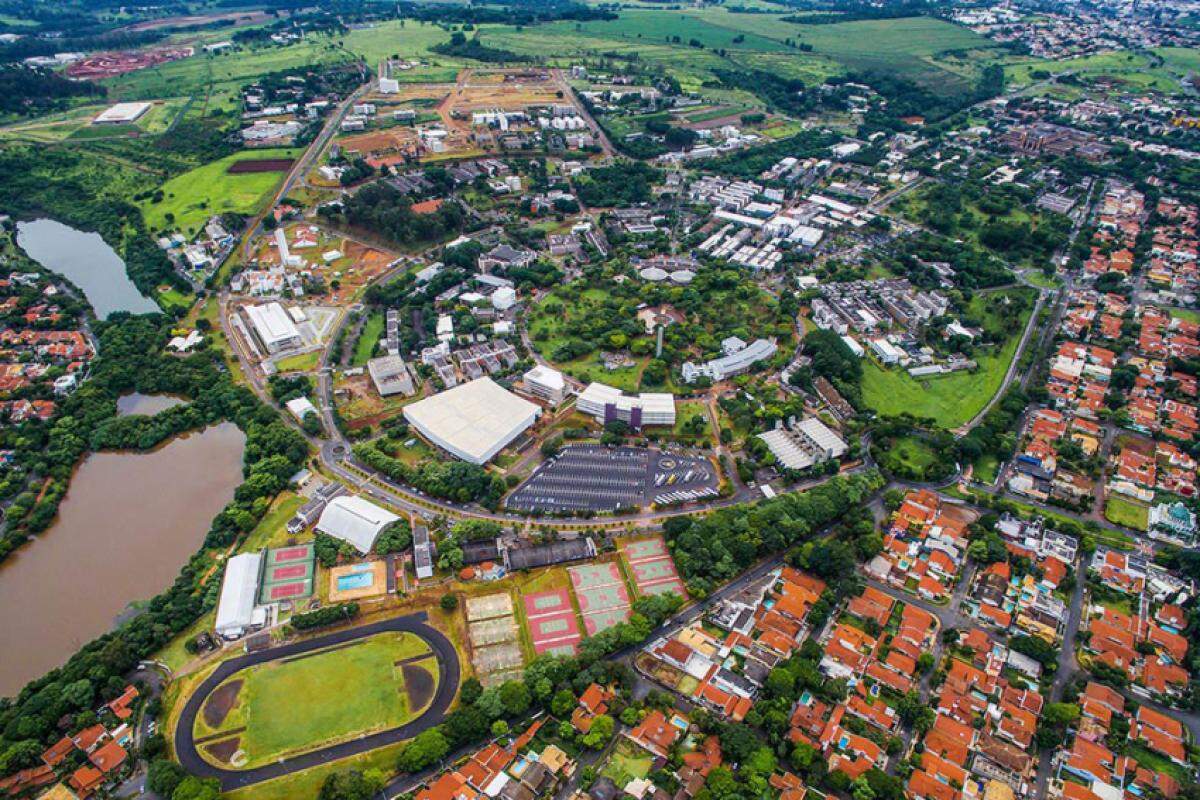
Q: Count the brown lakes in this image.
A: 2